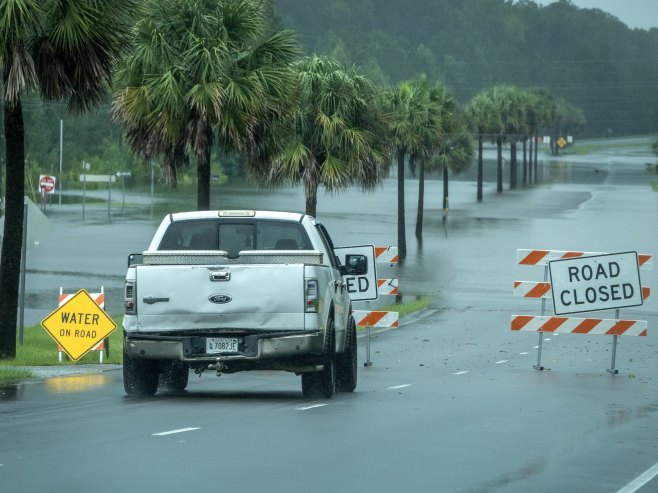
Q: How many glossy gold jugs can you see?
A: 0